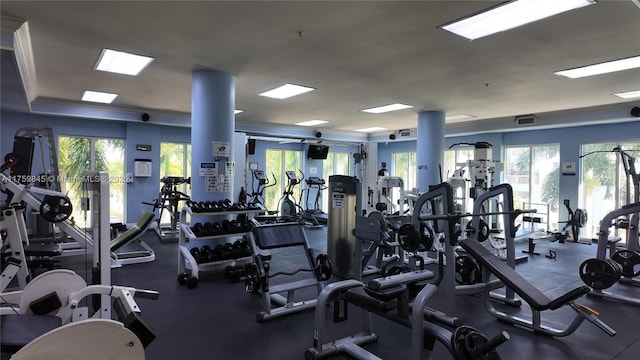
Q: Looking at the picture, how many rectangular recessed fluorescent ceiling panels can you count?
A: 11